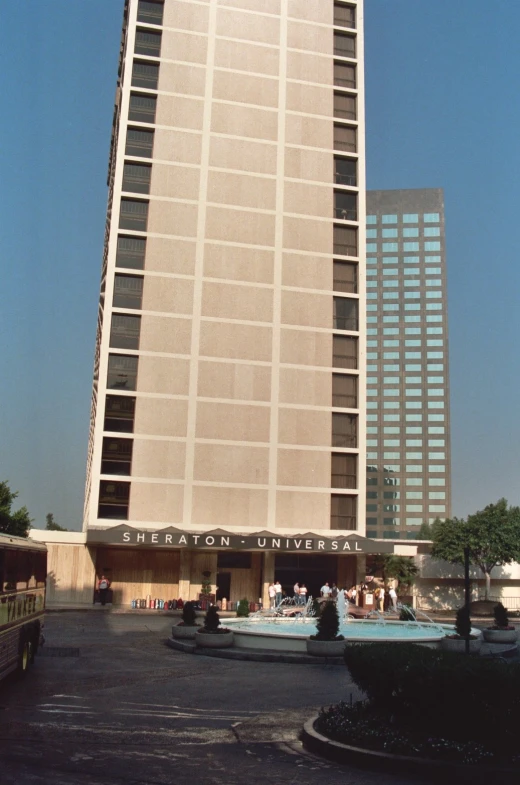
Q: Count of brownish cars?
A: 1